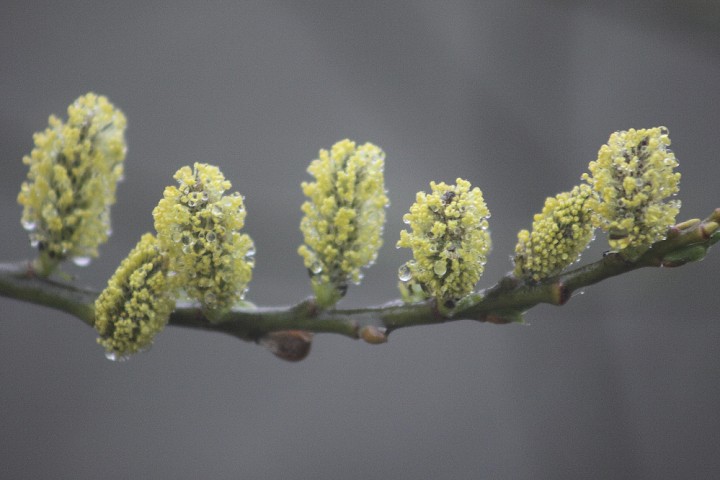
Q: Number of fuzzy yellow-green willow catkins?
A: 7